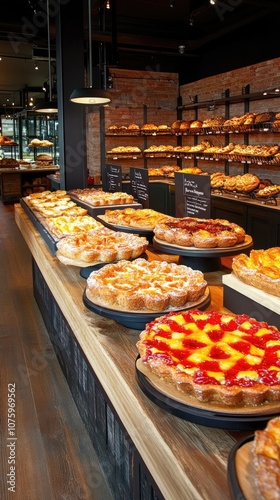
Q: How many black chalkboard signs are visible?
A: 3